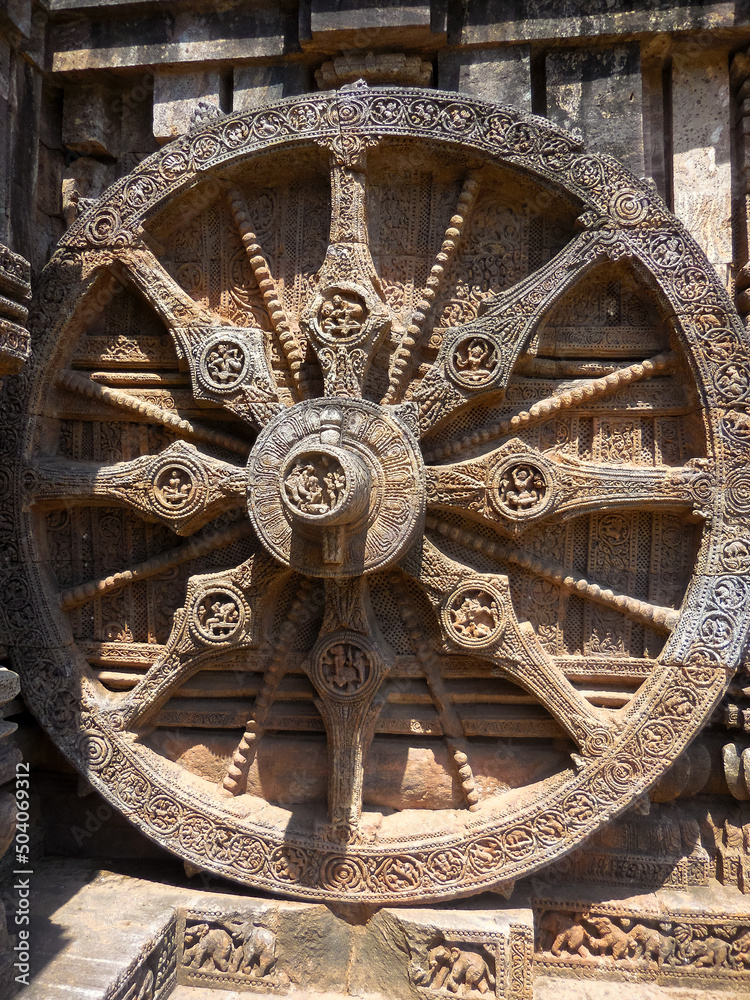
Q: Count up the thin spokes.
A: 8